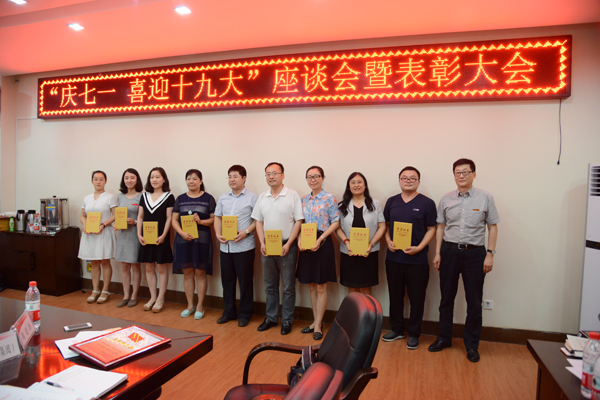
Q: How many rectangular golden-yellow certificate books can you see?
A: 9